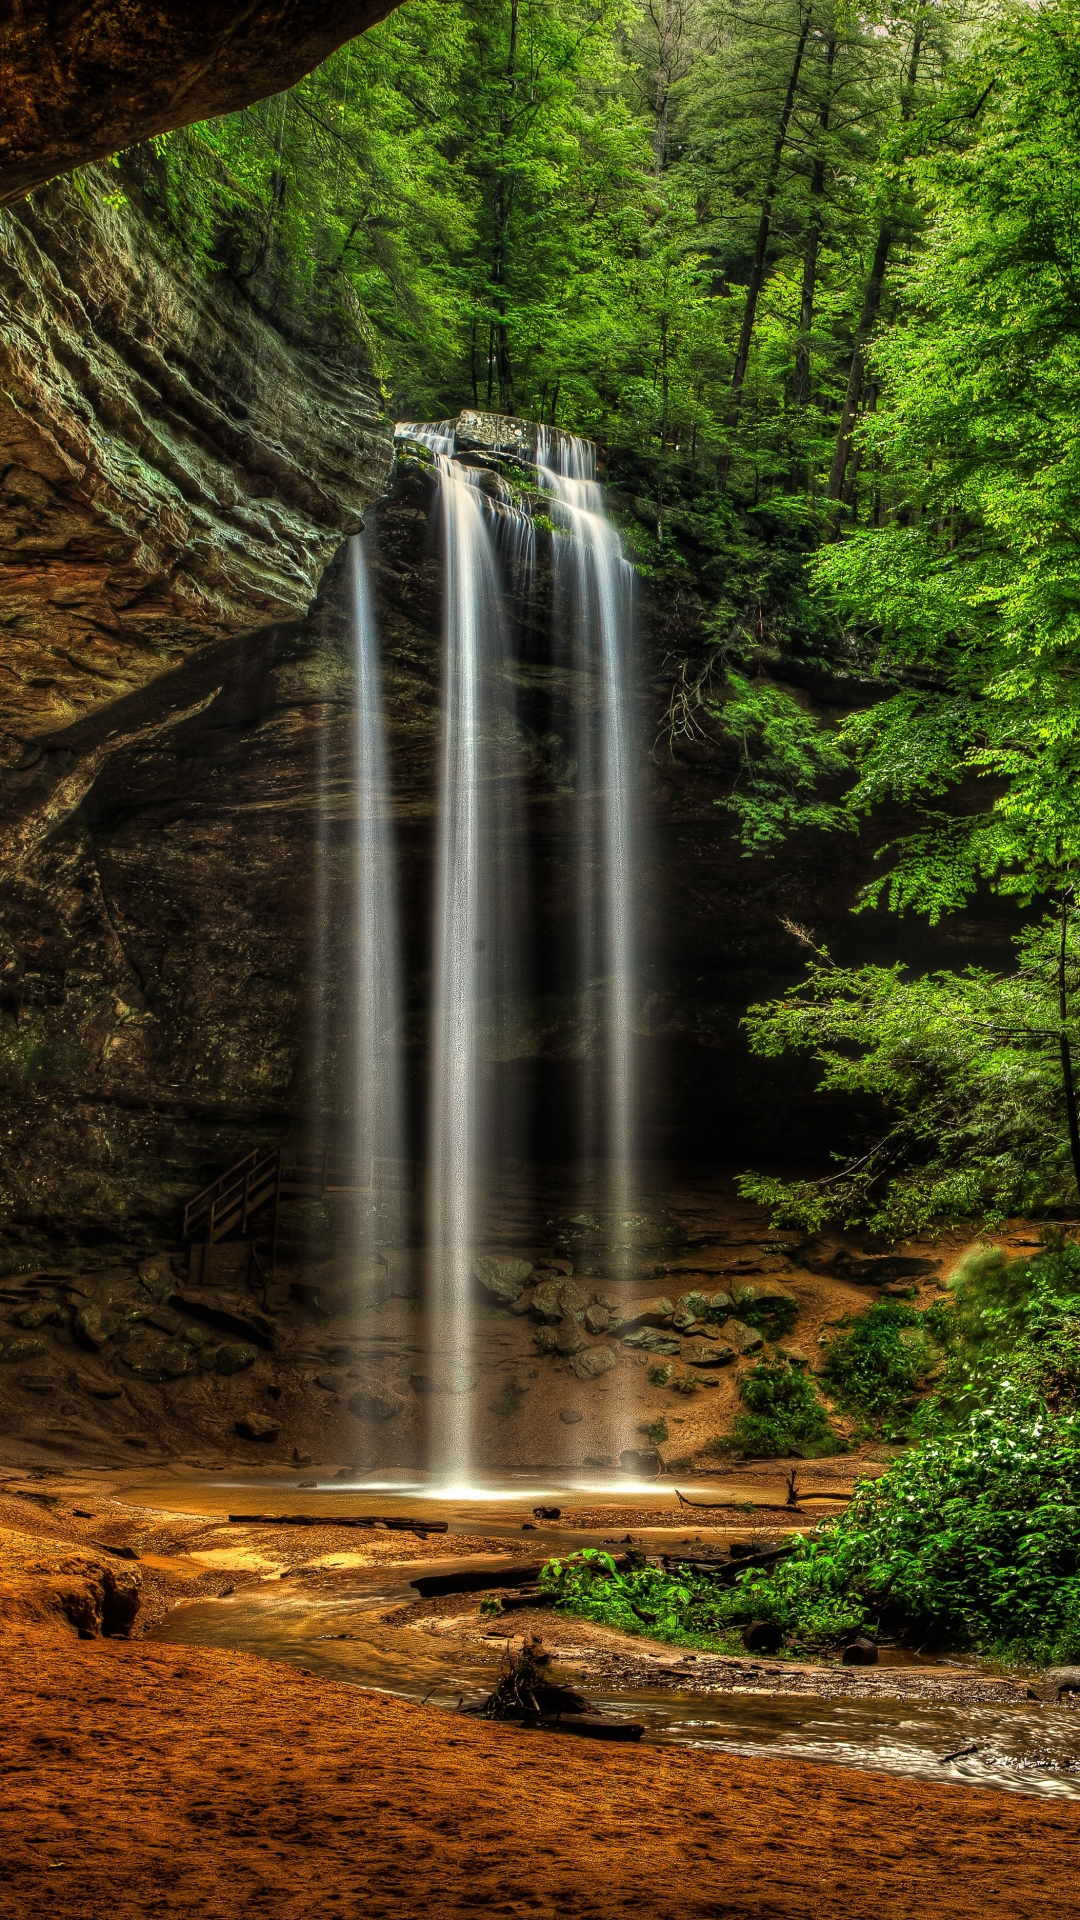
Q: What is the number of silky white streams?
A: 3